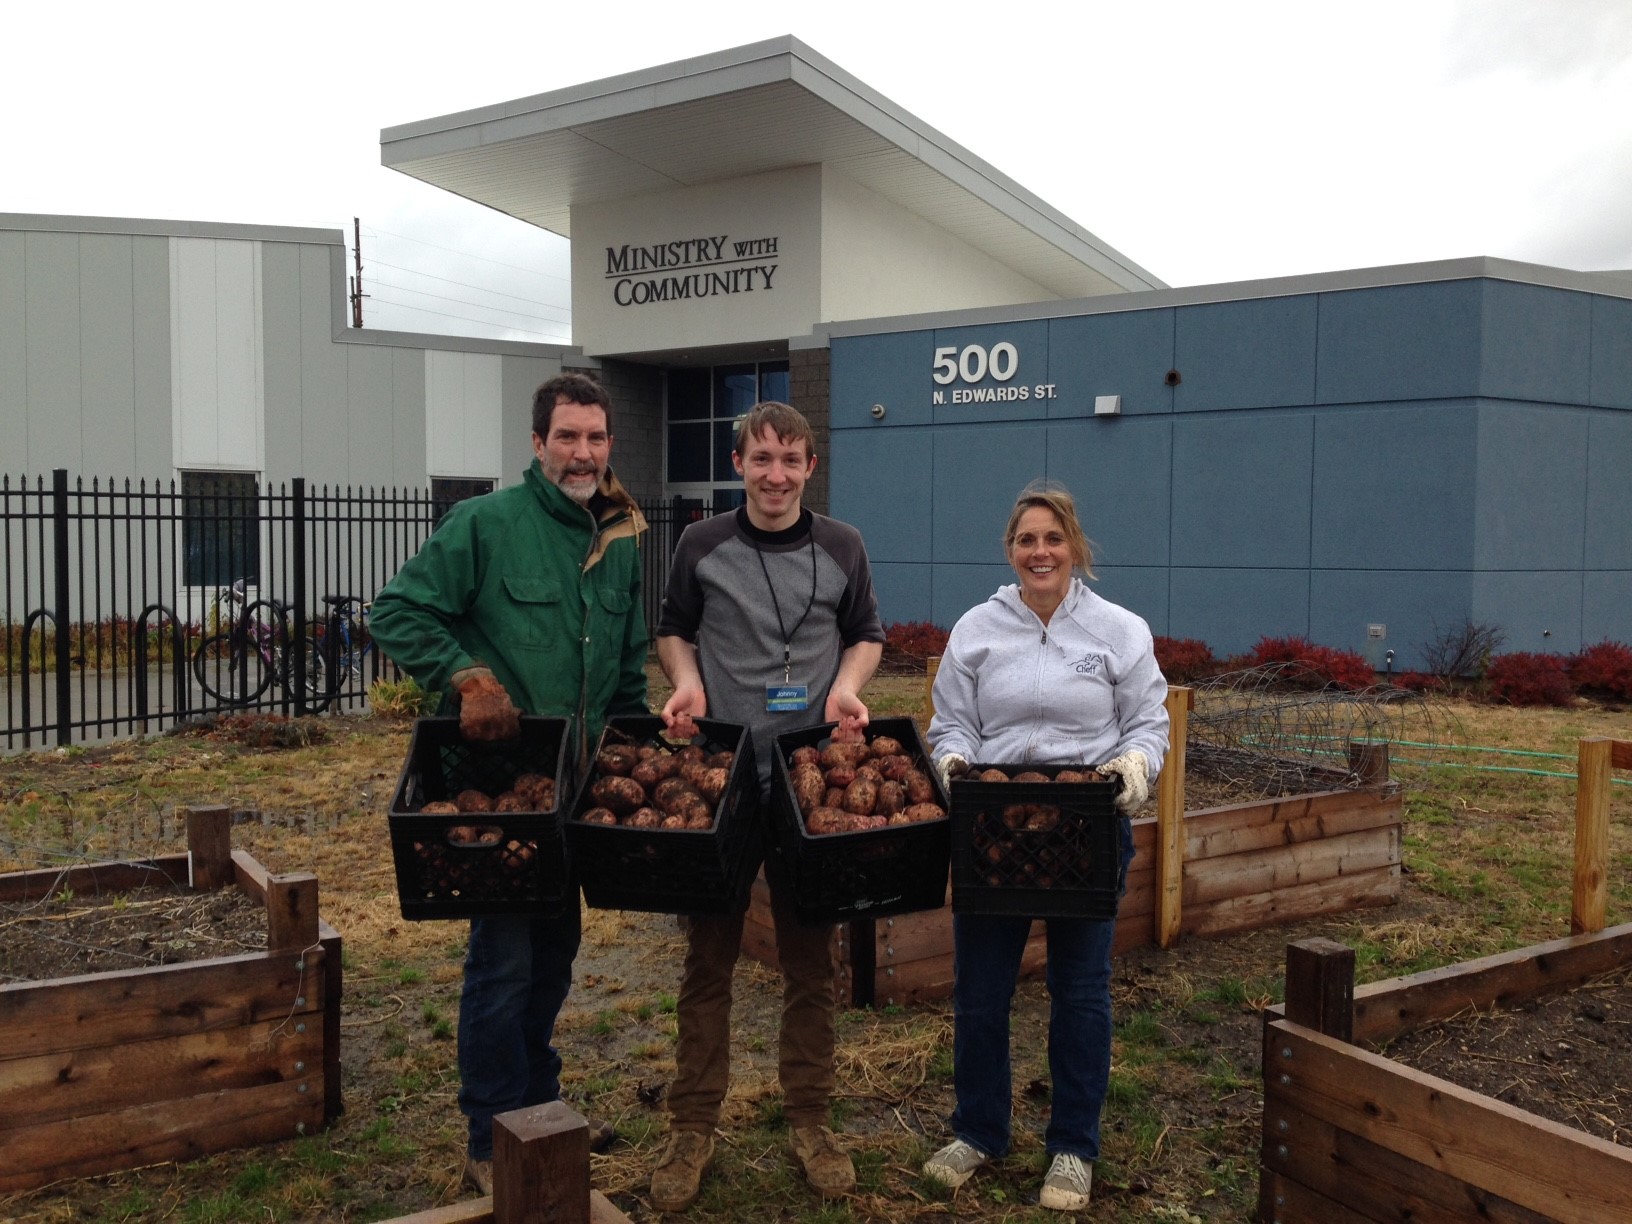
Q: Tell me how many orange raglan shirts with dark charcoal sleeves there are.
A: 0